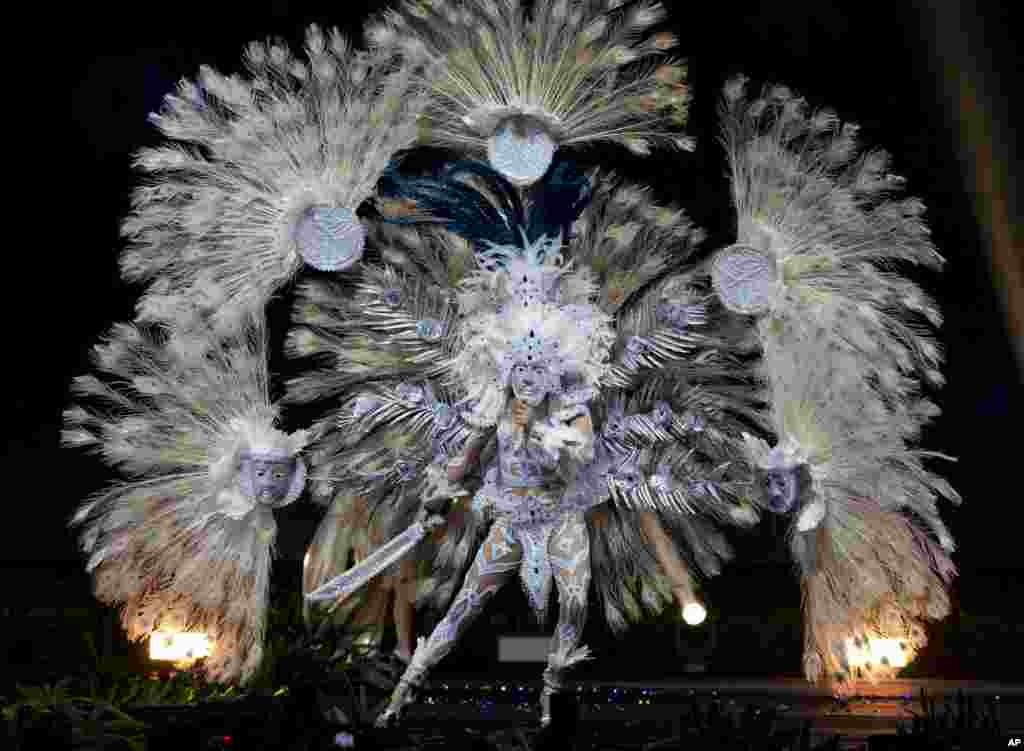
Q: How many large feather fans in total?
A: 5